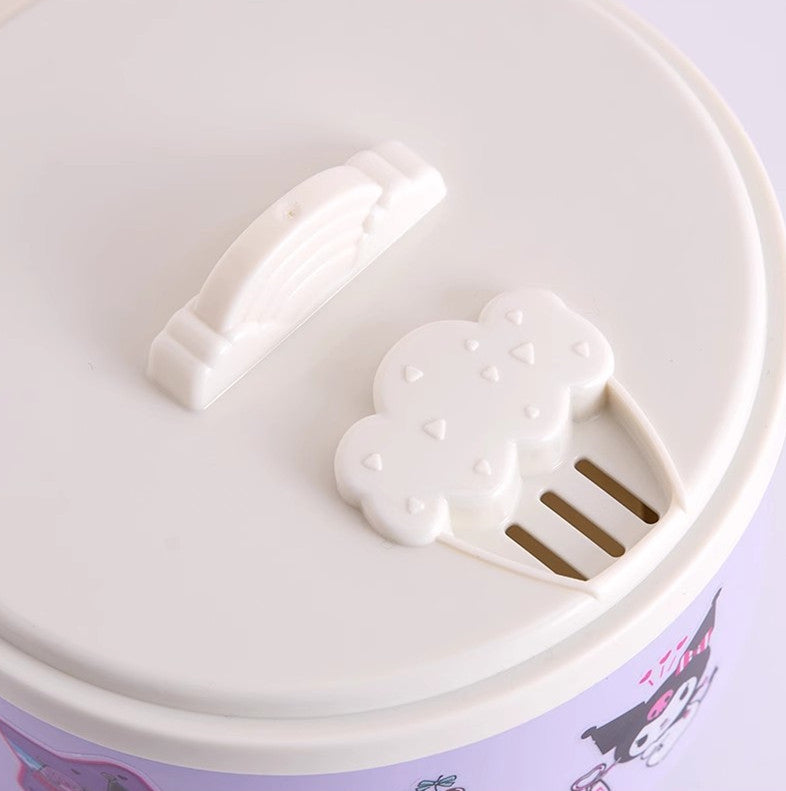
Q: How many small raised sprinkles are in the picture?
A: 11